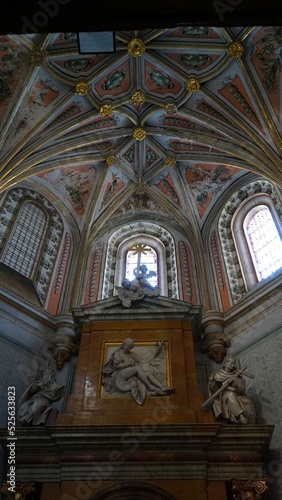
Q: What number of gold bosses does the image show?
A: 11